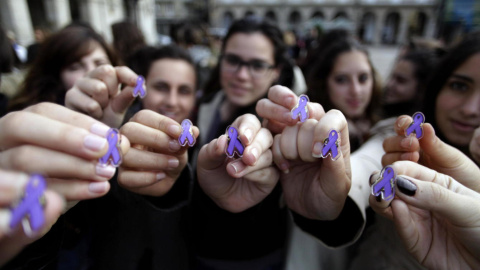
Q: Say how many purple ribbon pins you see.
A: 9